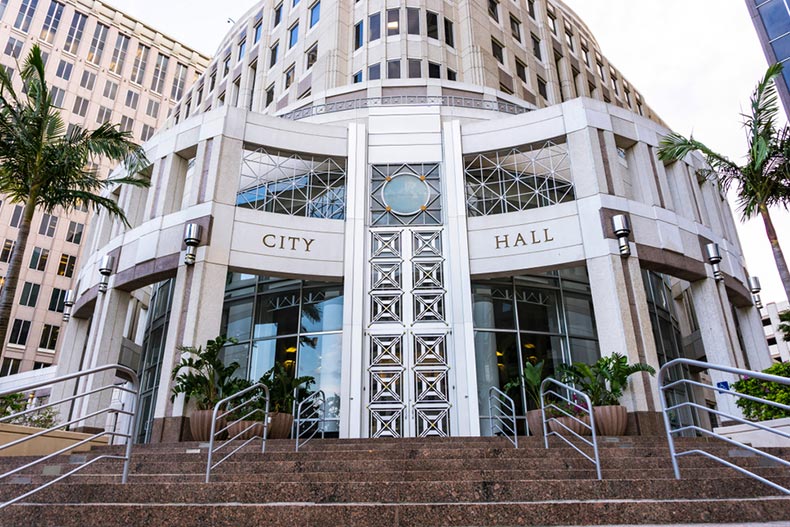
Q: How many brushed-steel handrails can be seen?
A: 6